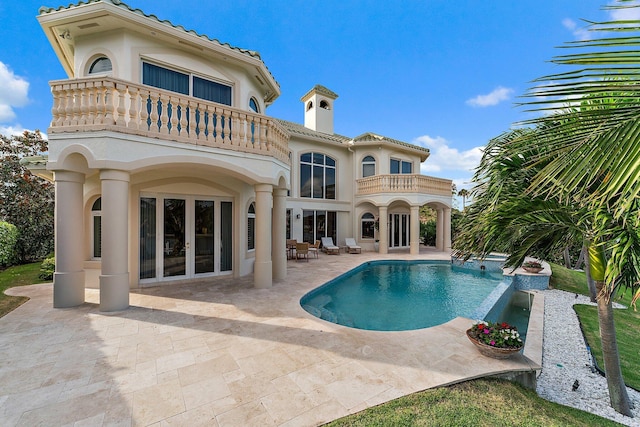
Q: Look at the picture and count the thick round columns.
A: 8